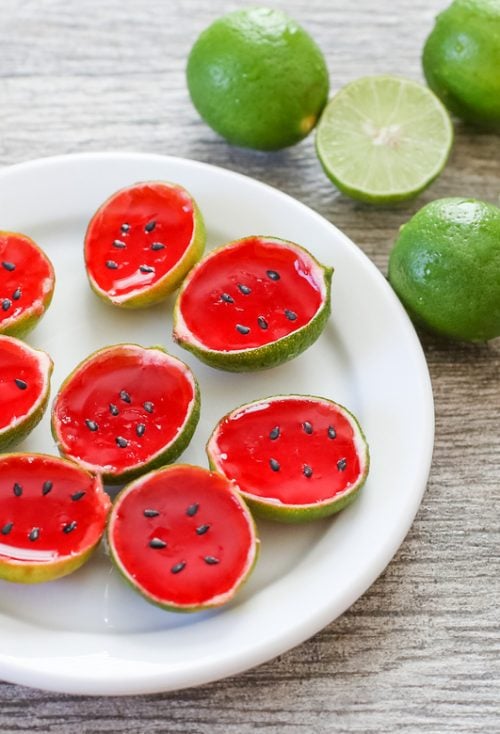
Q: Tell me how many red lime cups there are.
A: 8